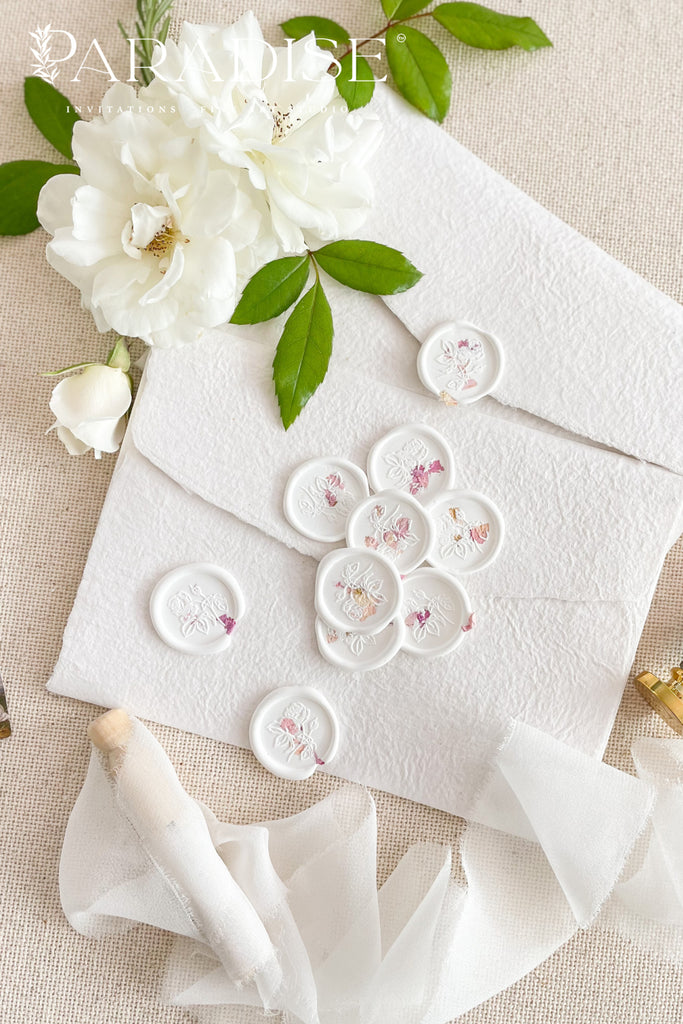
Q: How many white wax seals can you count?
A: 10